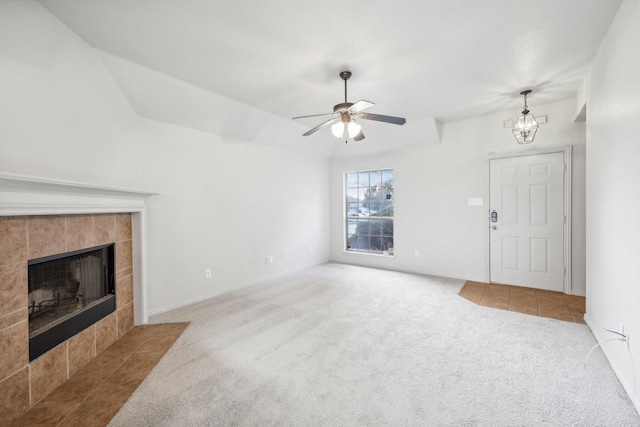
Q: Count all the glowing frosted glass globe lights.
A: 2